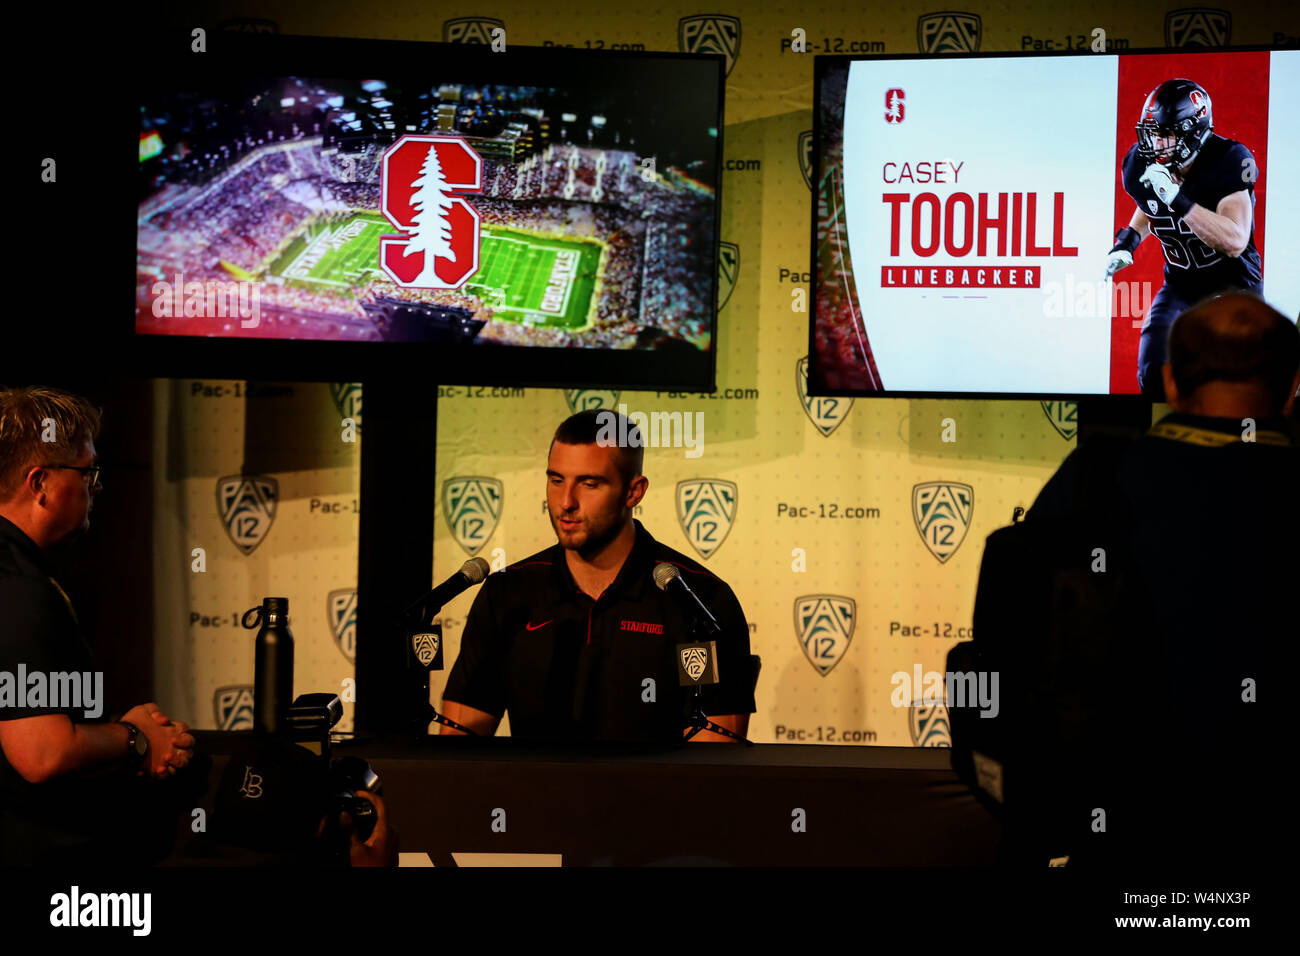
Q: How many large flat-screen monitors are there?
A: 2